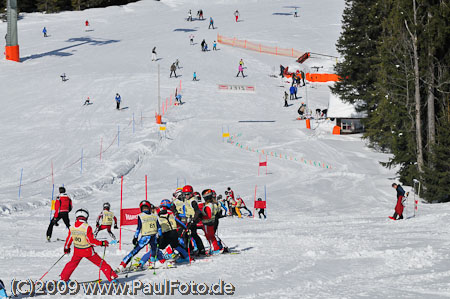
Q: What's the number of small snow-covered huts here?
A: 1